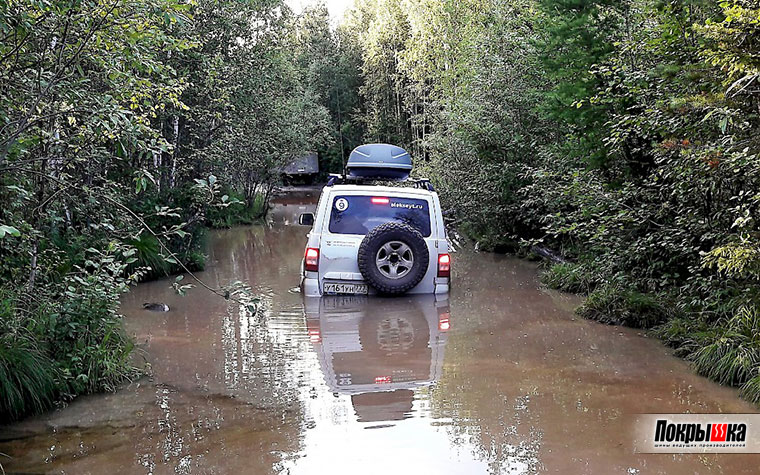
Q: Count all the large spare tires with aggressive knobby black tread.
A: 1